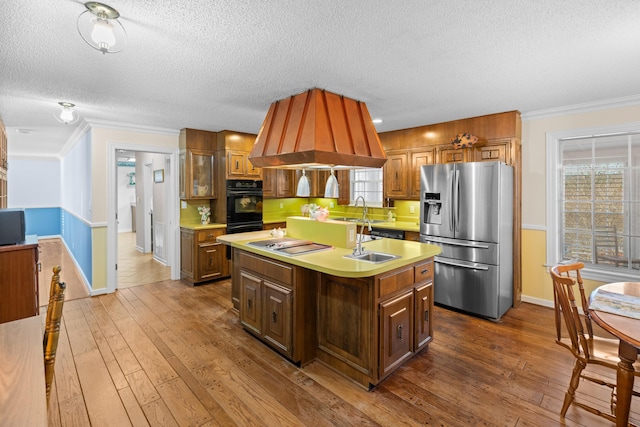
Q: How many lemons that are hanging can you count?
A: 0